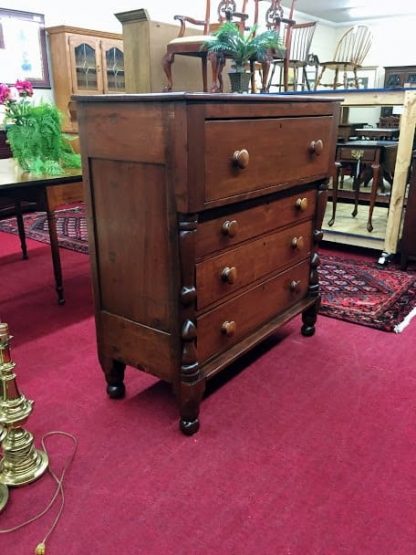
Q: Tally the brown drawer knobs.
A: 8